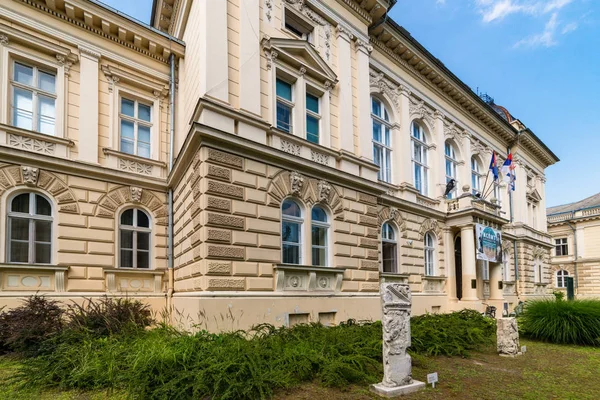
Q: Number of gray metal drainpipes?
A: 3